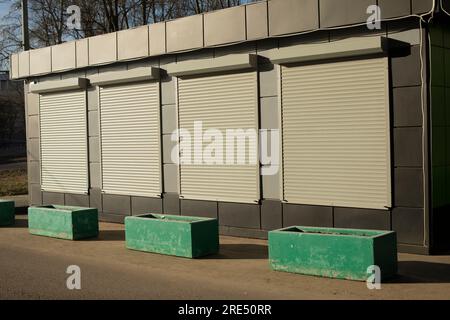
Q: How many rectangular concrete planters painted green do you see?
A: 4